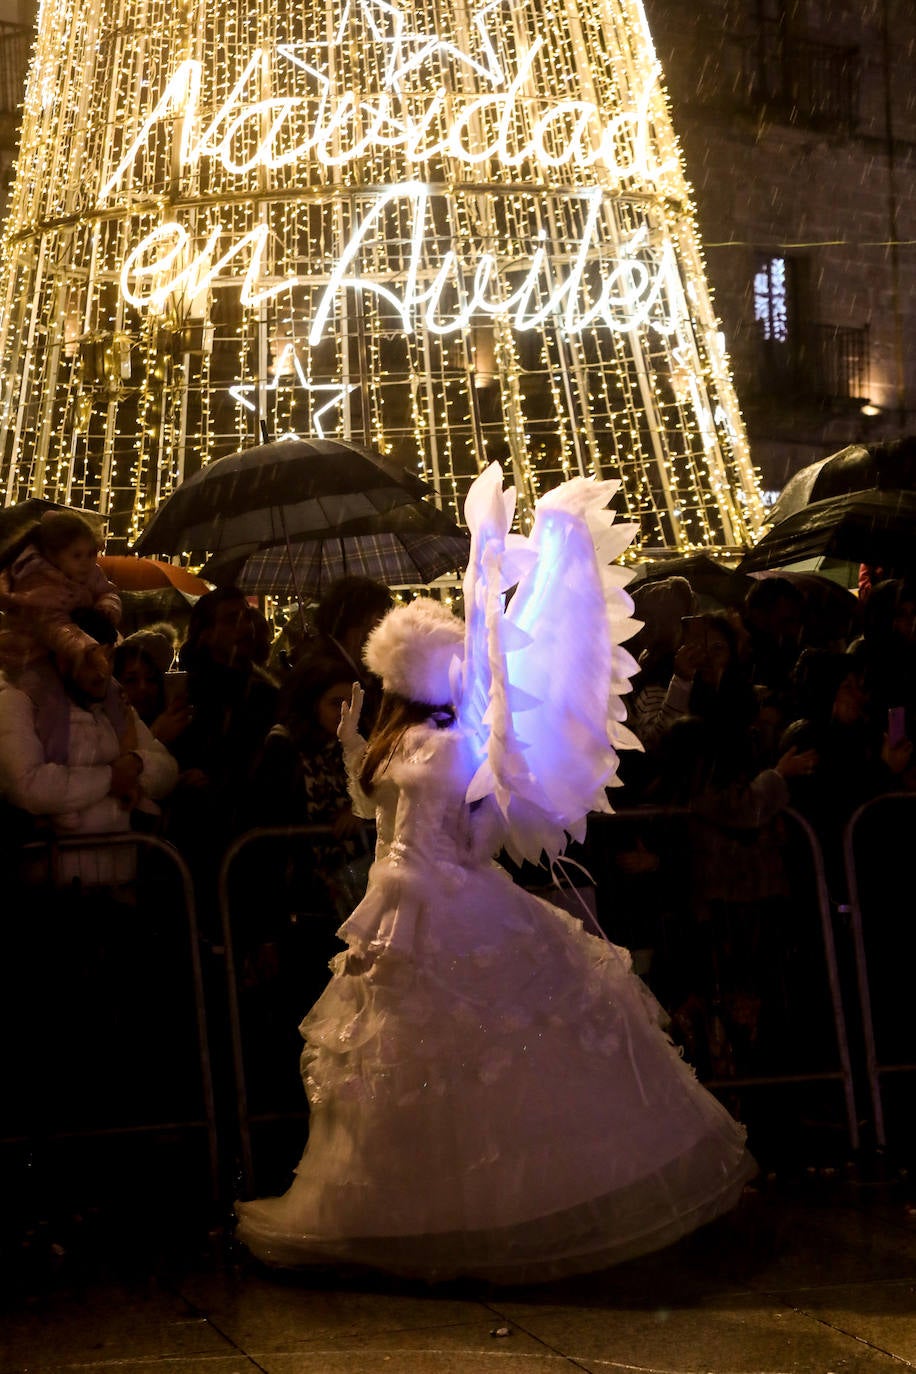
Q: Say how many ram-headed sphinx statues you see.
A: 0